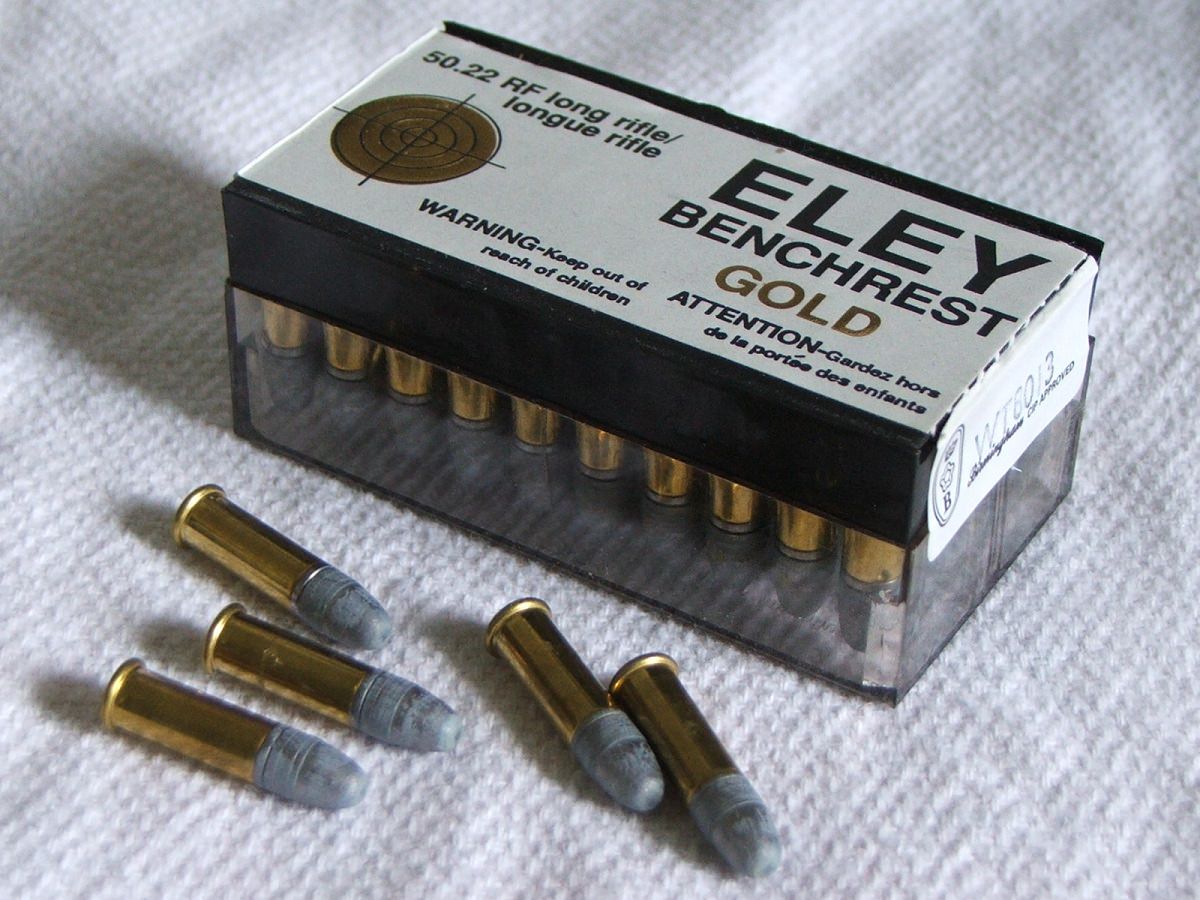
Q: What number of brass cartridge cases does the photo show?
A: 15